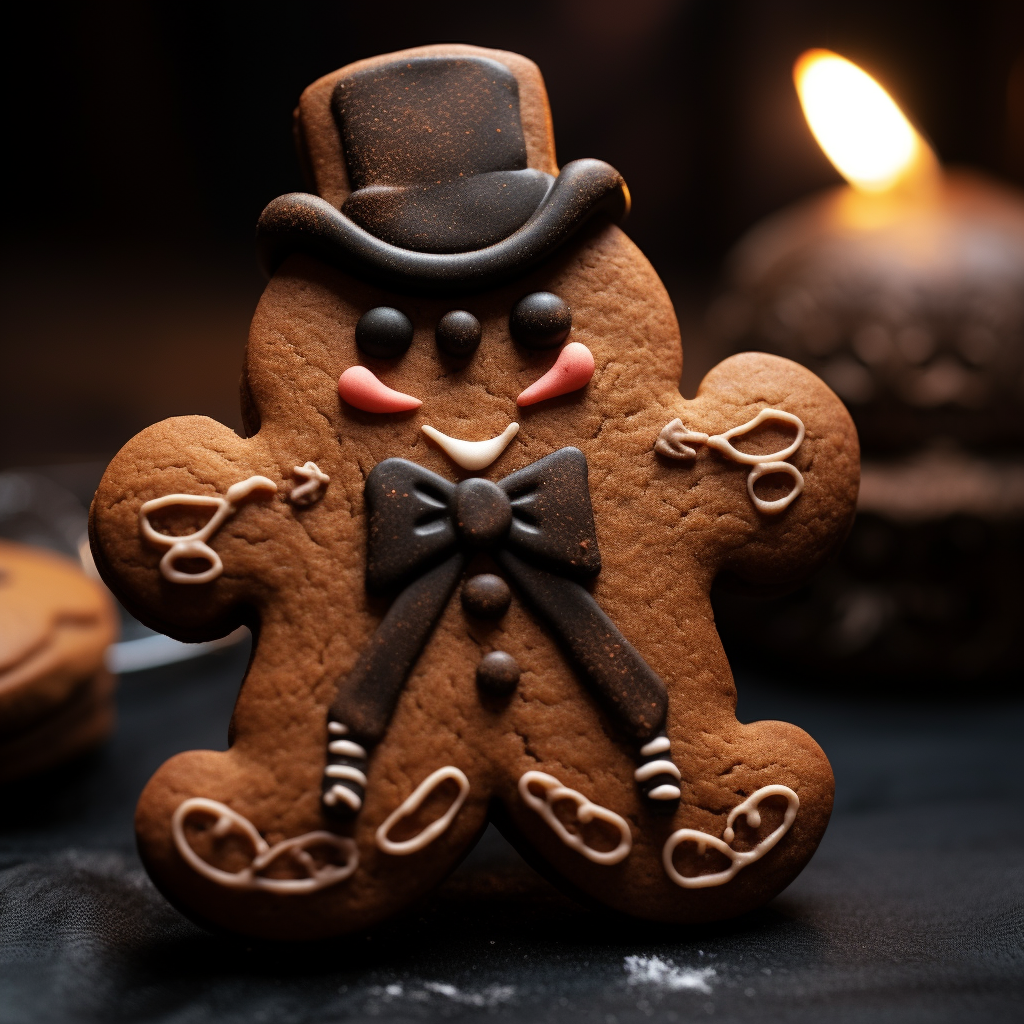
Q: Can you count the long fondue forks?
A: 0